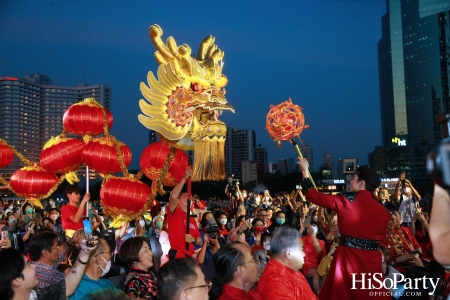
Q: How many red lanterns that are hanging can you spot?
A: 7